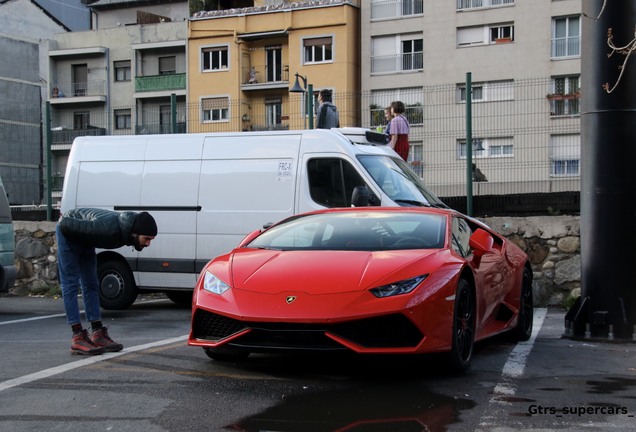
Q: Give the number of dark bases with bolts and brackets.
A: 1